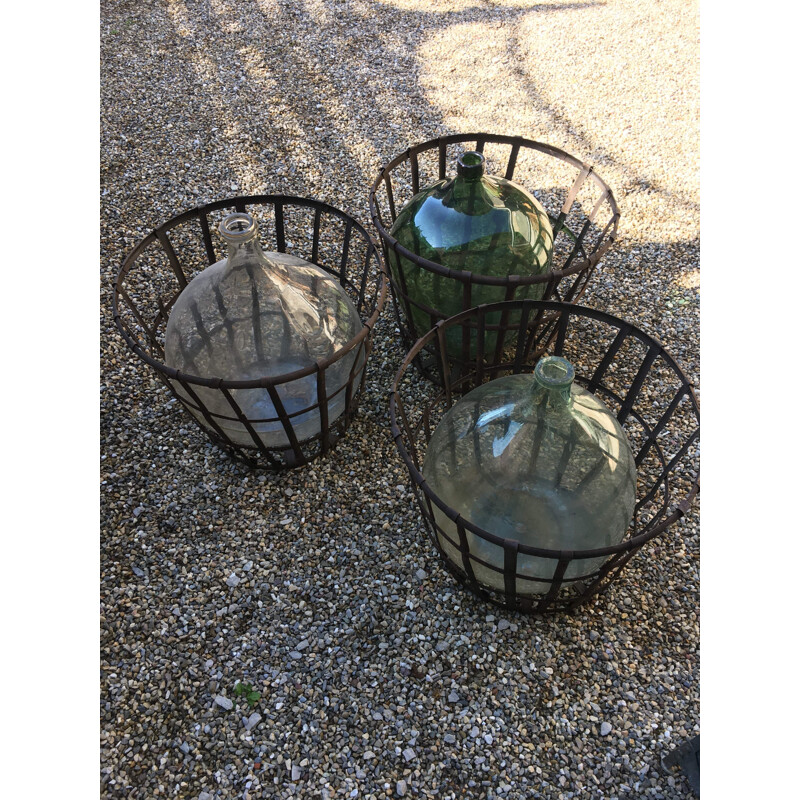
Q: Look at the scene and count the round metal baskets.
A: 3